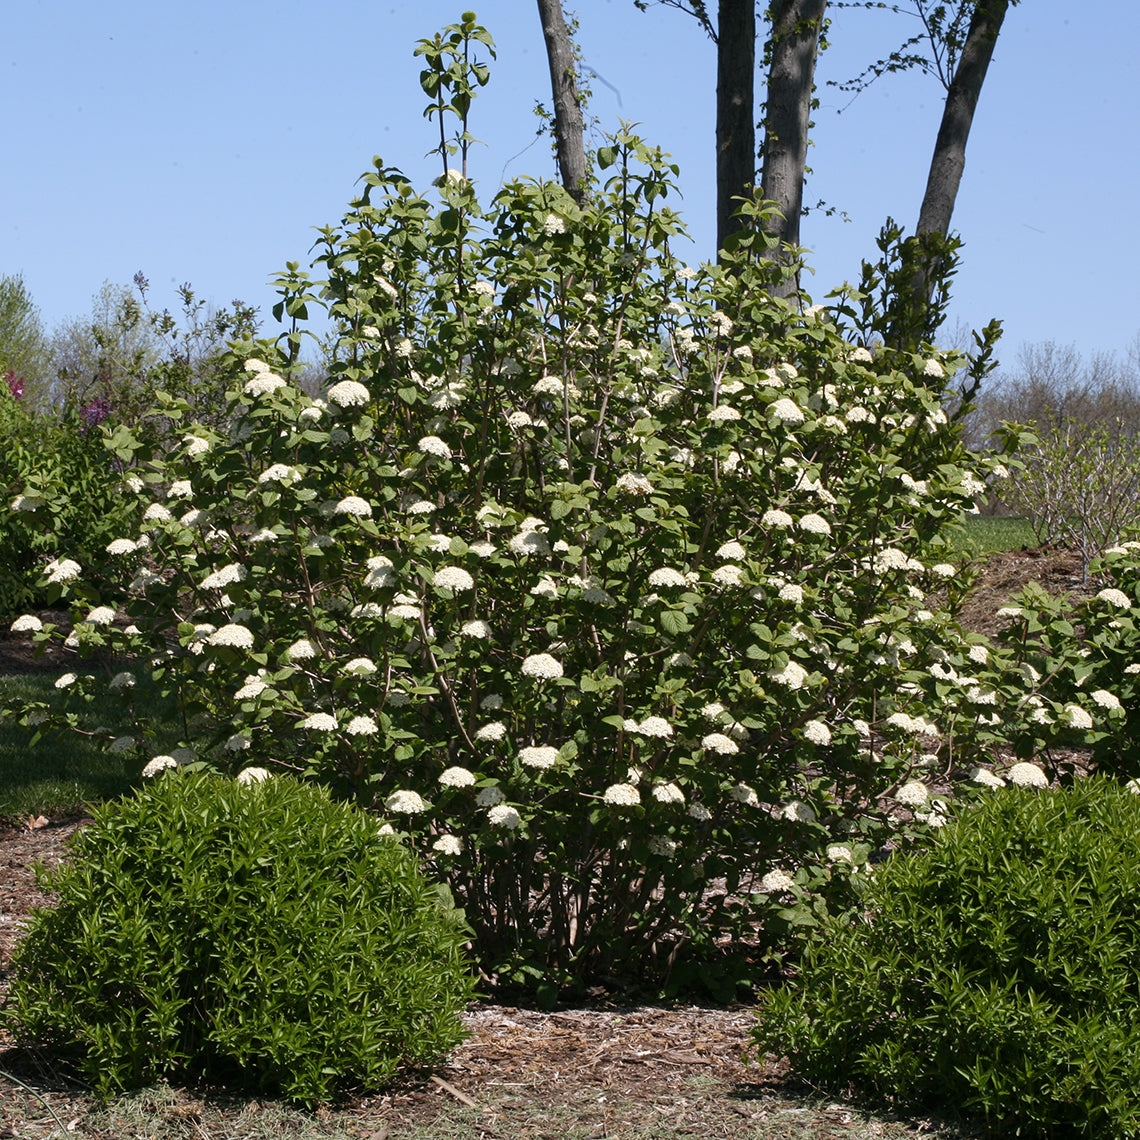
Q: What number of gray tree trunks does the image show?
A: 4